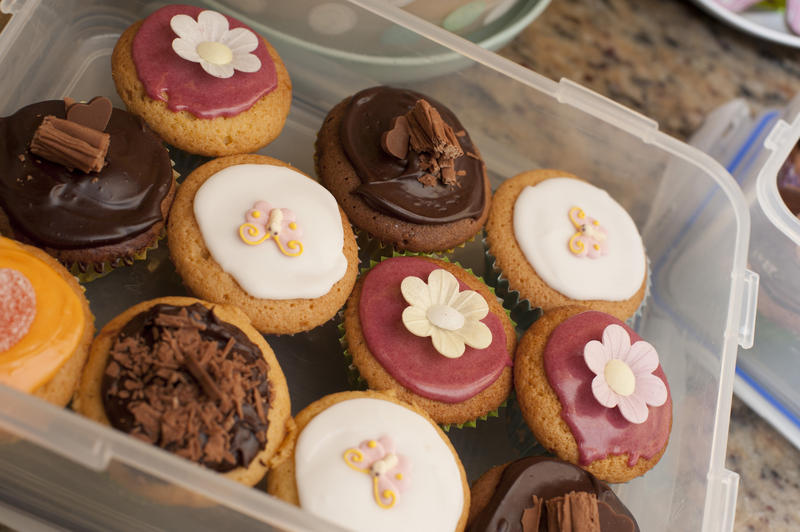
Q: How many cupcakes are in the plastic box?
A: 11